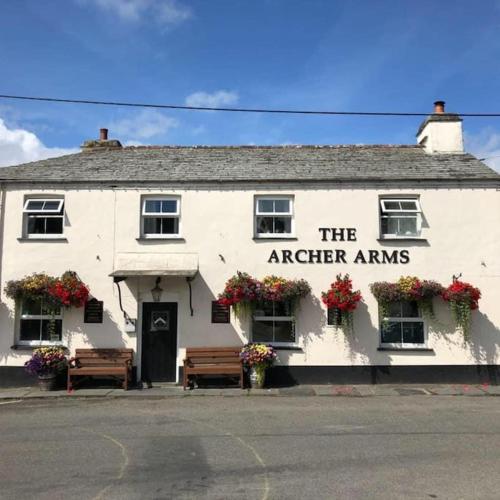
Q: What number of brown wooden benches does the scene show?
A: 2